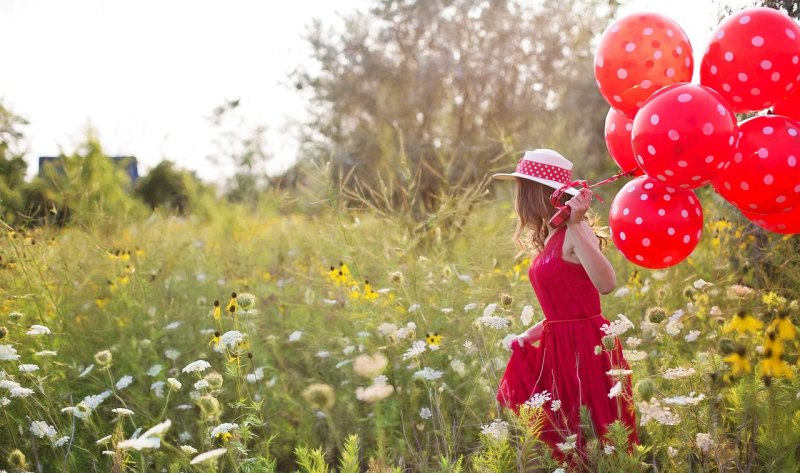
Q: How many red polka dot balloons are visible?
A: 8